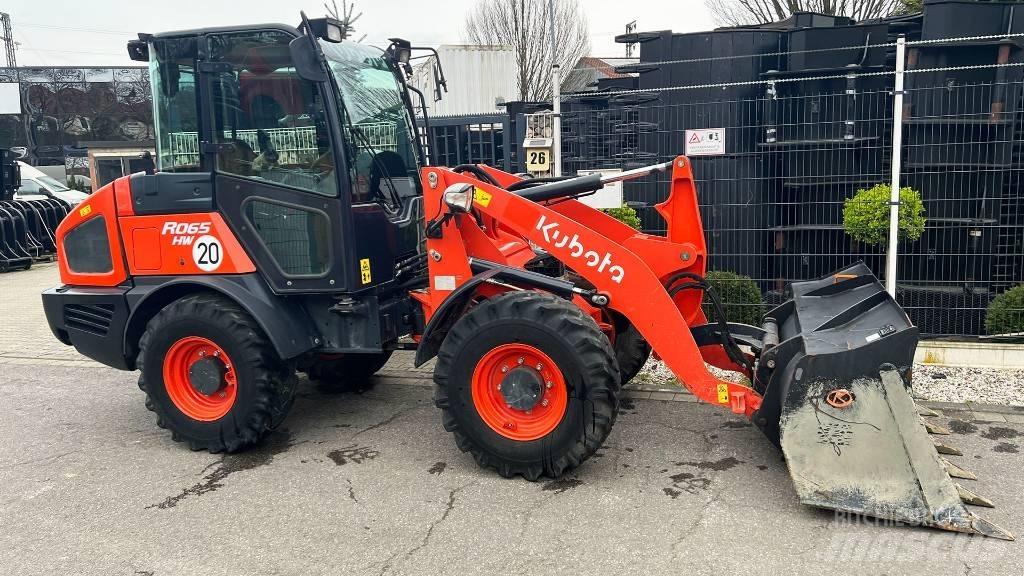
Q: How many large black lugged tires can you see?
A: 4